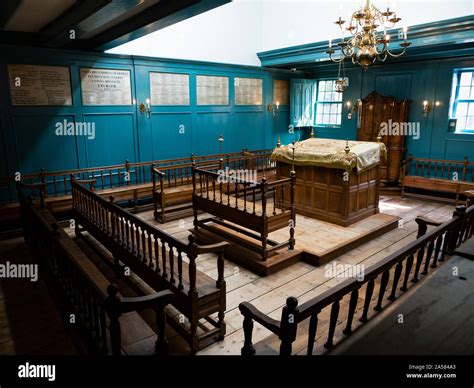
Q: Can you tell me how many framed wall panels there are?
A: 6